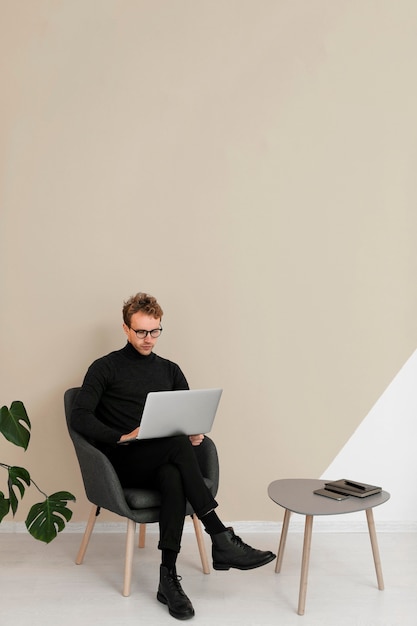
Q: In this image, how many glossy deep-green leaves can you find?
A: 4